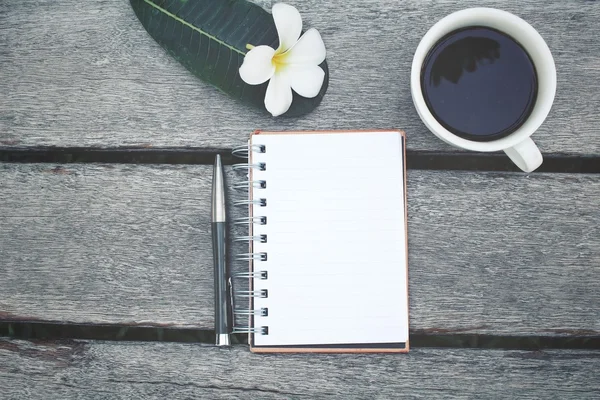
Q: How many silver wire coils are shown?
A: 11